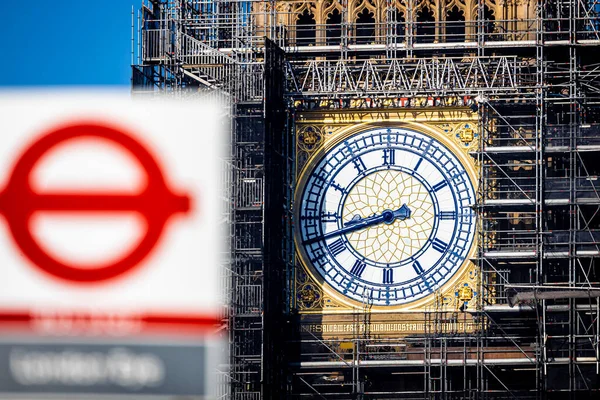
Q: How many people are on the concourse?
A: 0